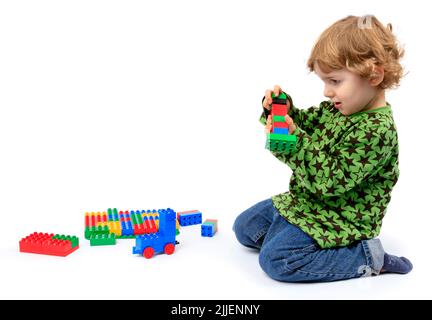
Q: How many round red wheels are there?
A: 2